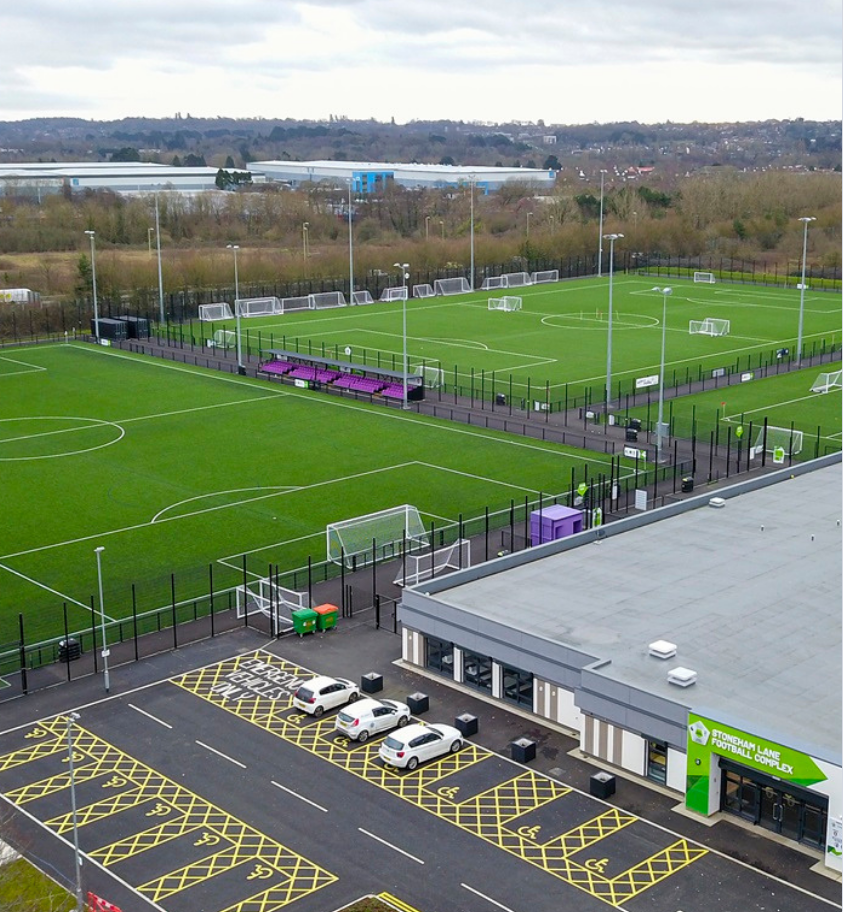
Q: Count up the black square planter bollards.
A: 5